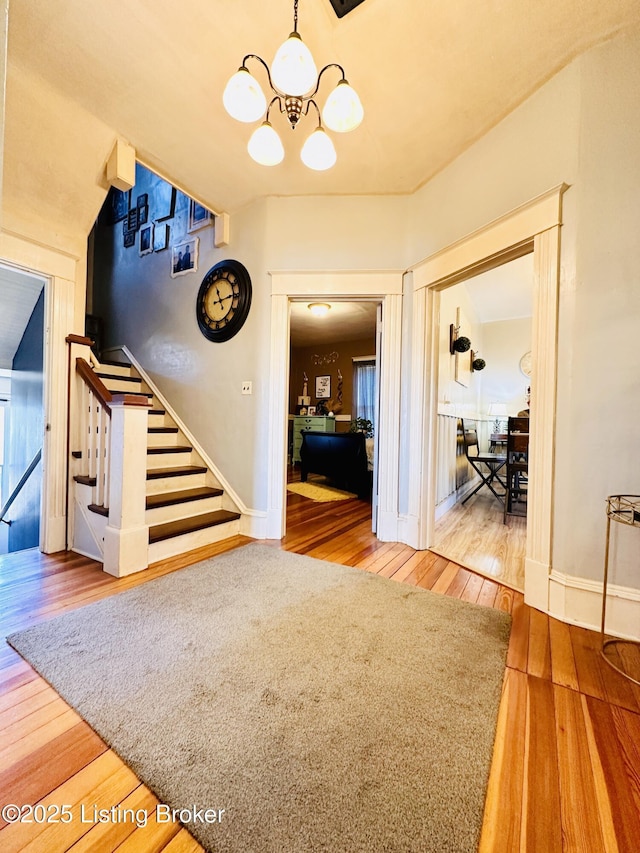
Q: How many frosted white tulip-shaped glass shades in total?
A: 5